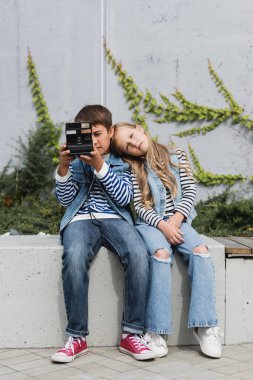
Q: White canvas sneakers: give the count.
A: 2